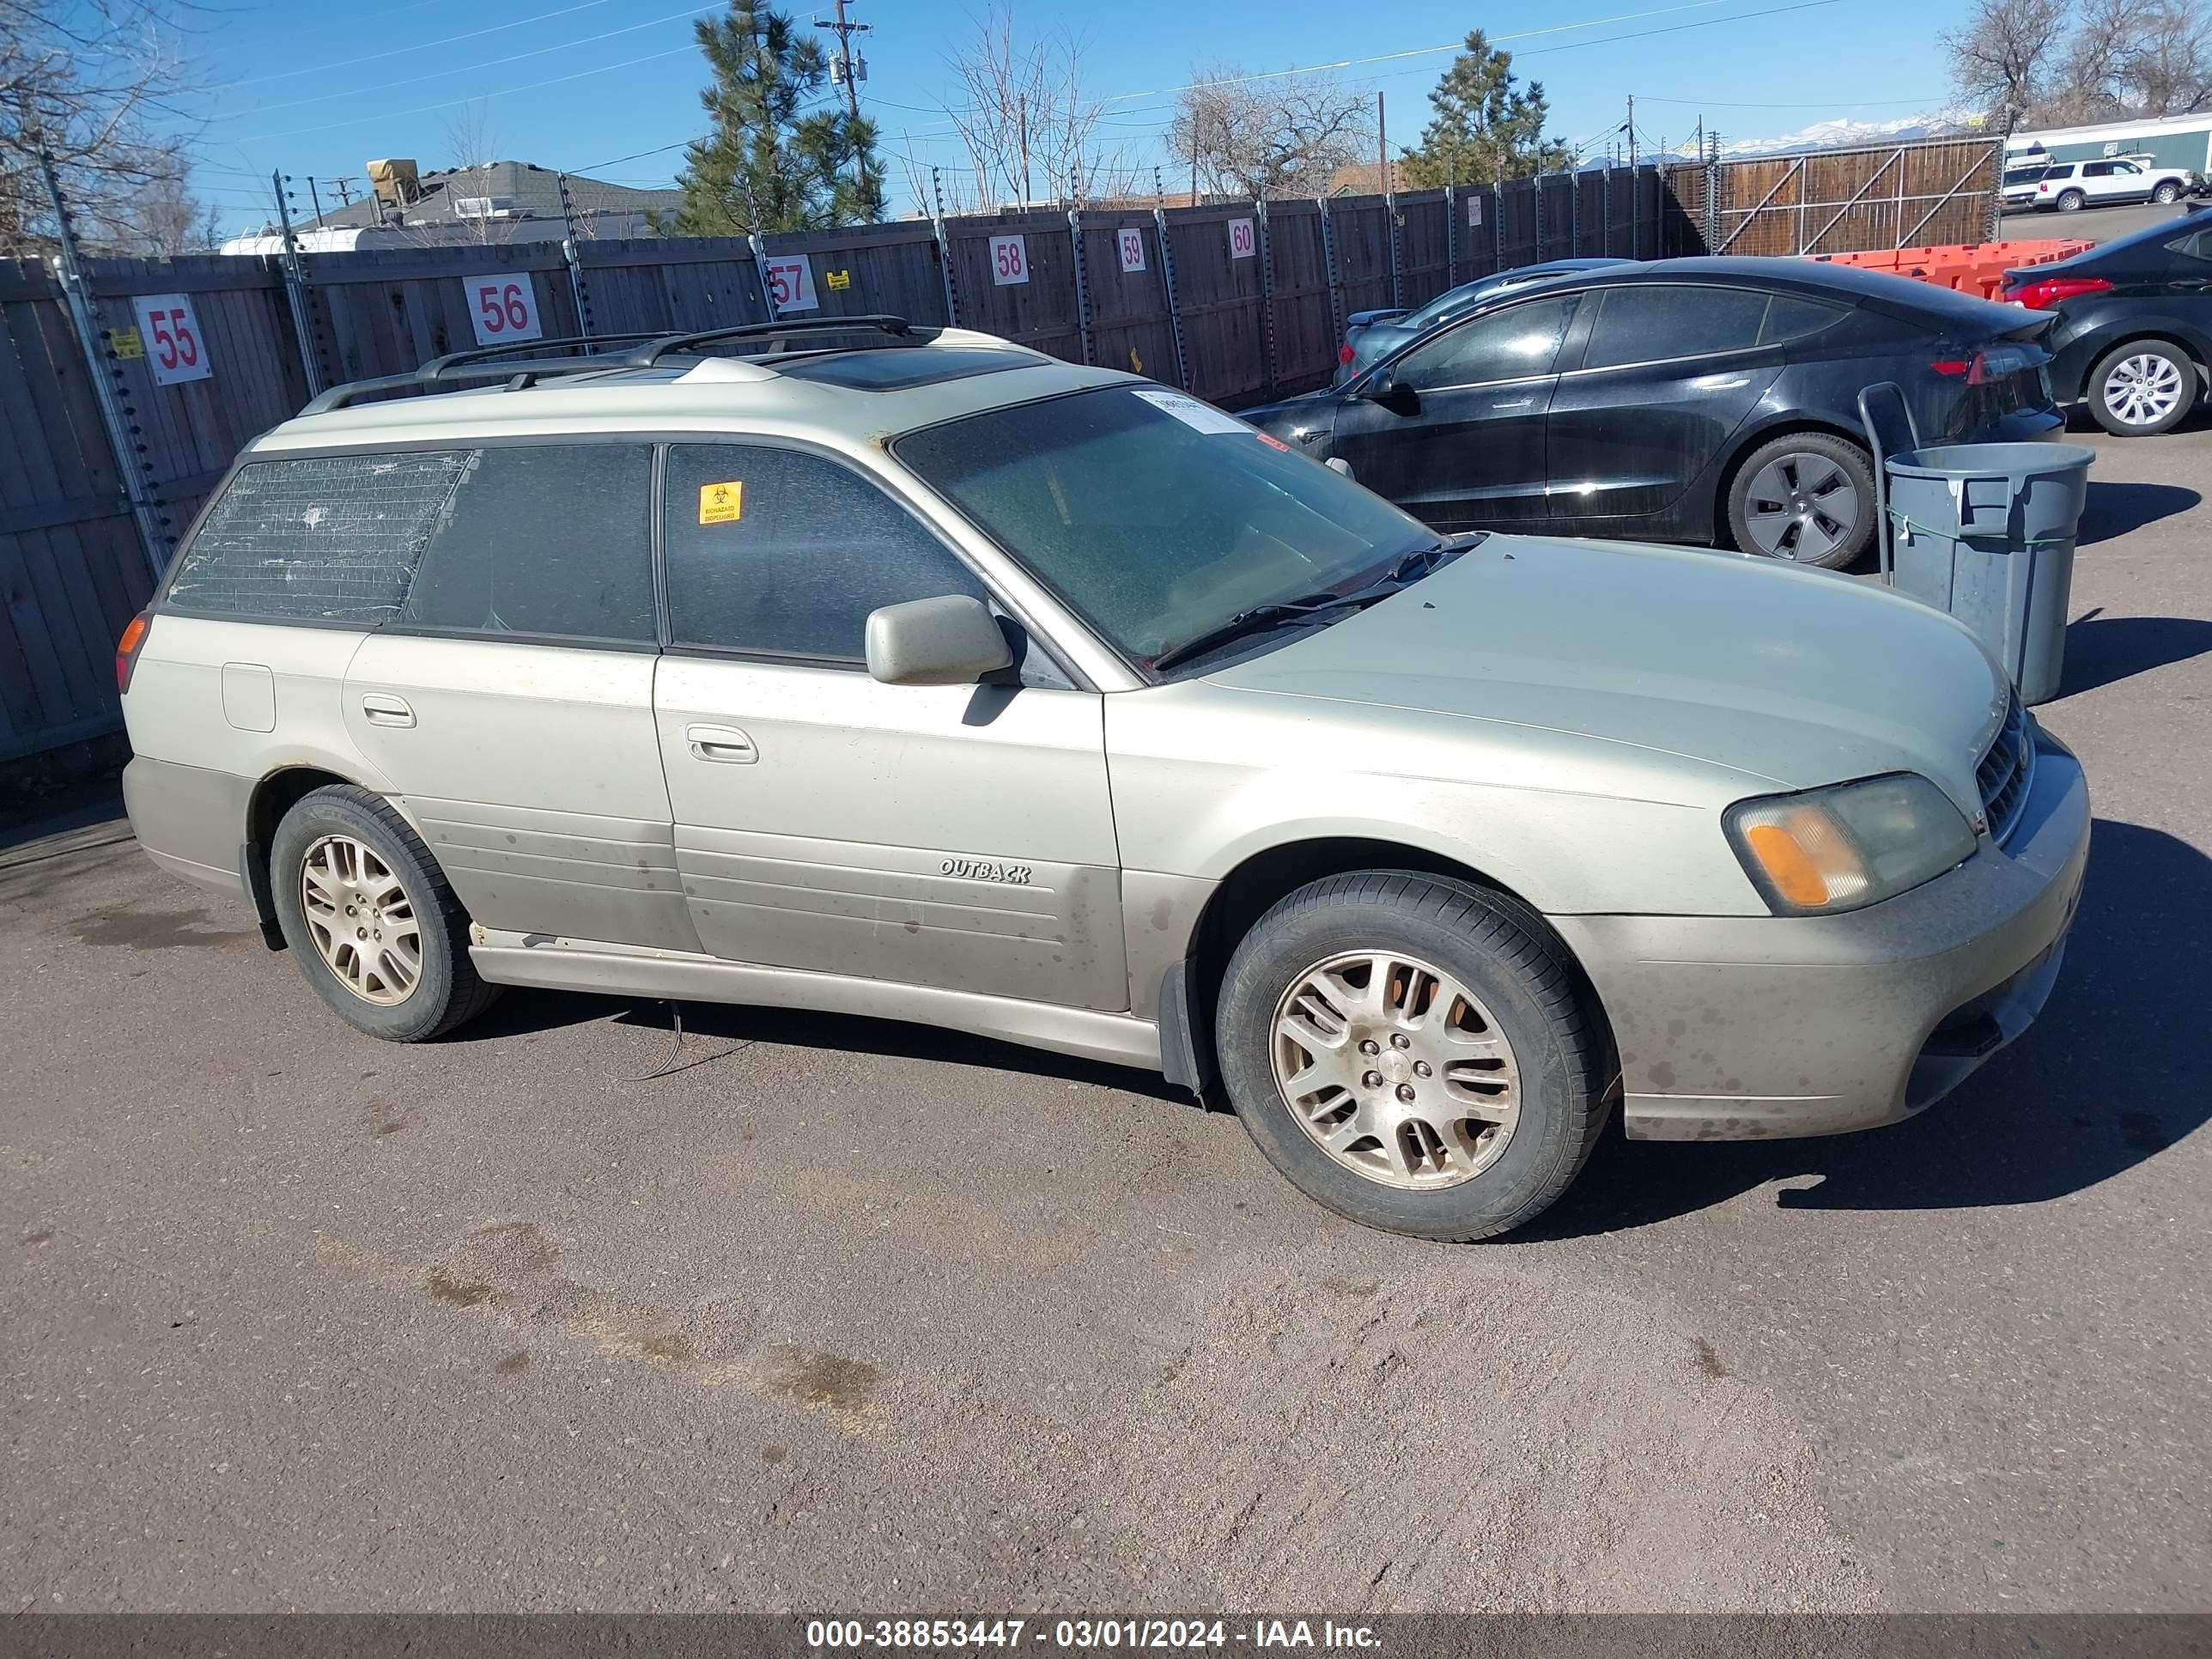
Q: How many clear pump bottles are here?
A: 0